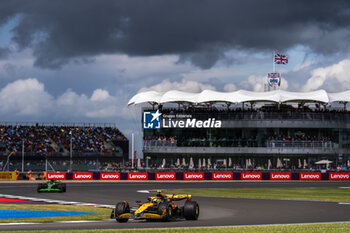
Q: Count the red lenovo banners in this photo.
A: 11